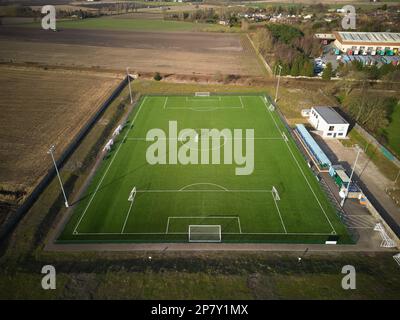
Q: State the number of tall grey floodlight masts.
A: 4